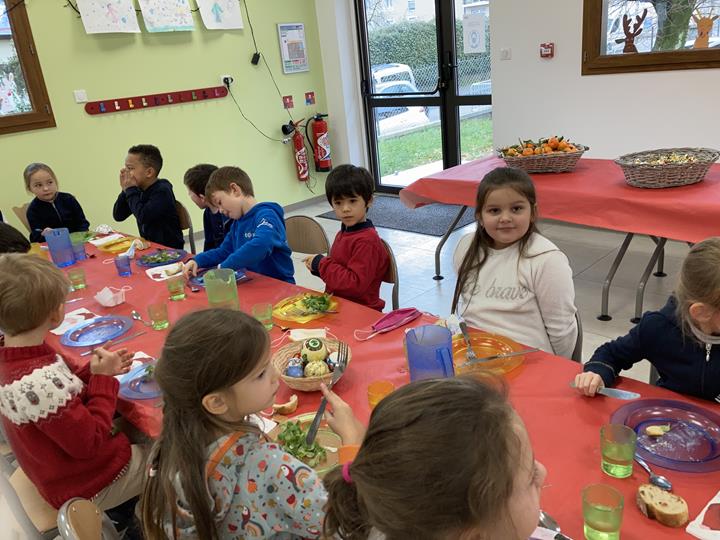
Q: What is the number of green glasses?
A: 6